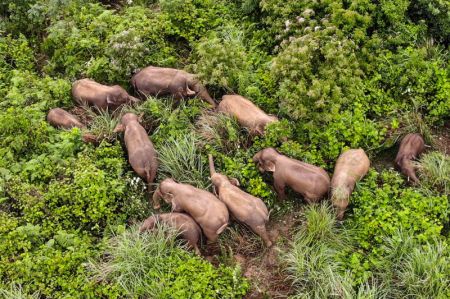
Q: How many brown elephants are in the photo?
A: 11